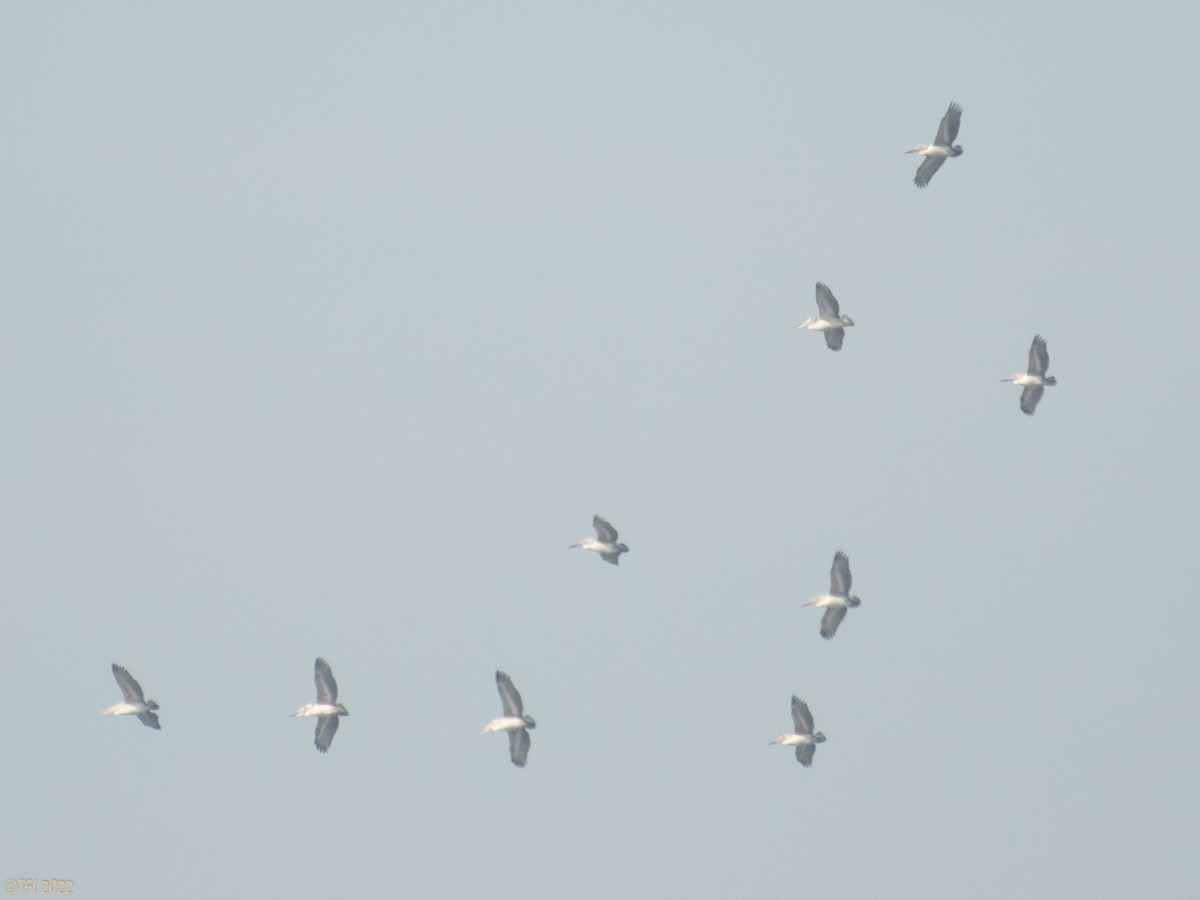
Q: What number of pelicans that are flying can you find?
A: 9